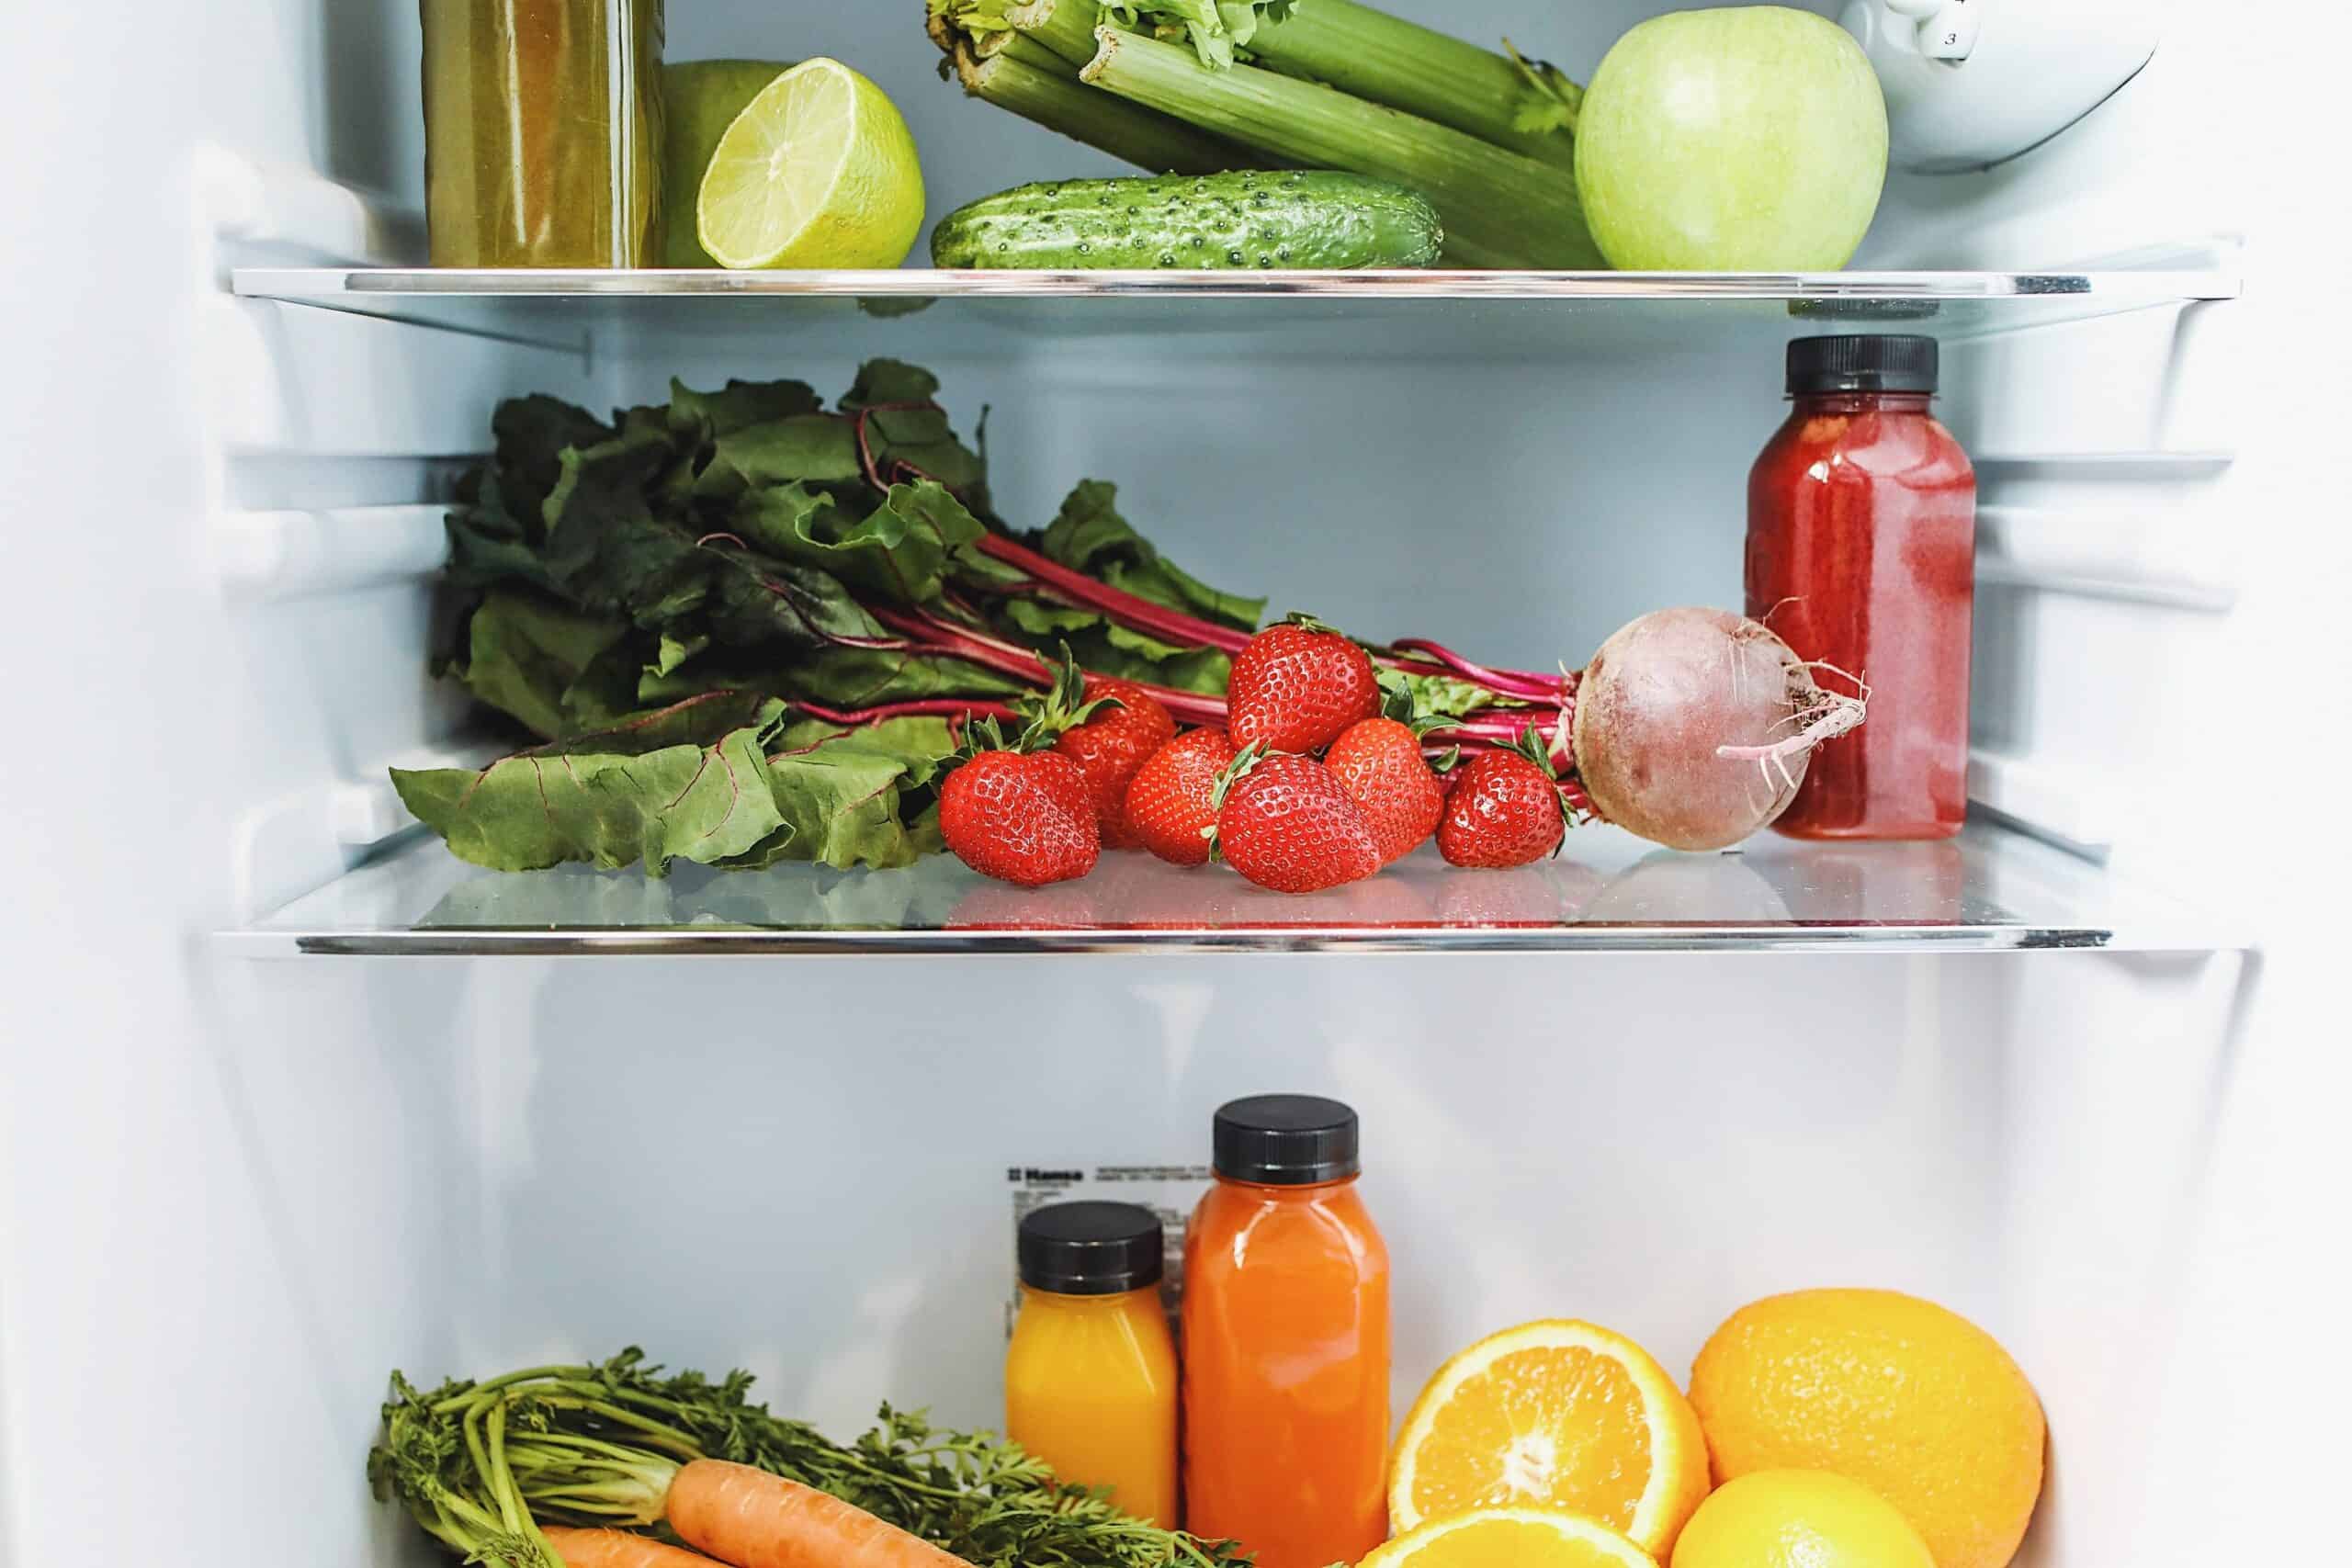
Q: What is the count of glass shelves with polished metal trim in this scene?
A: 2